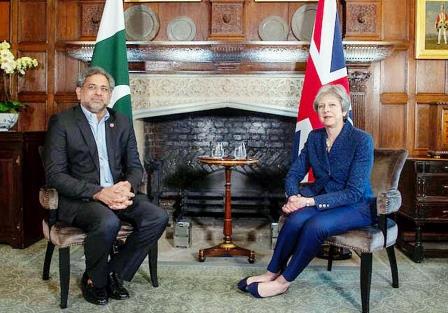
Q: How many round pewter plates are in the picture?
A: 4